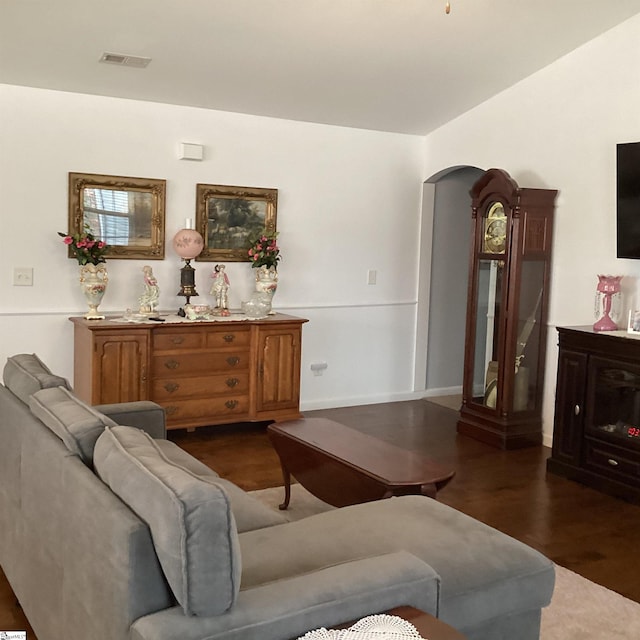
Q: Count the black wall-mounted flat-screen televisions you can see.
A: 1